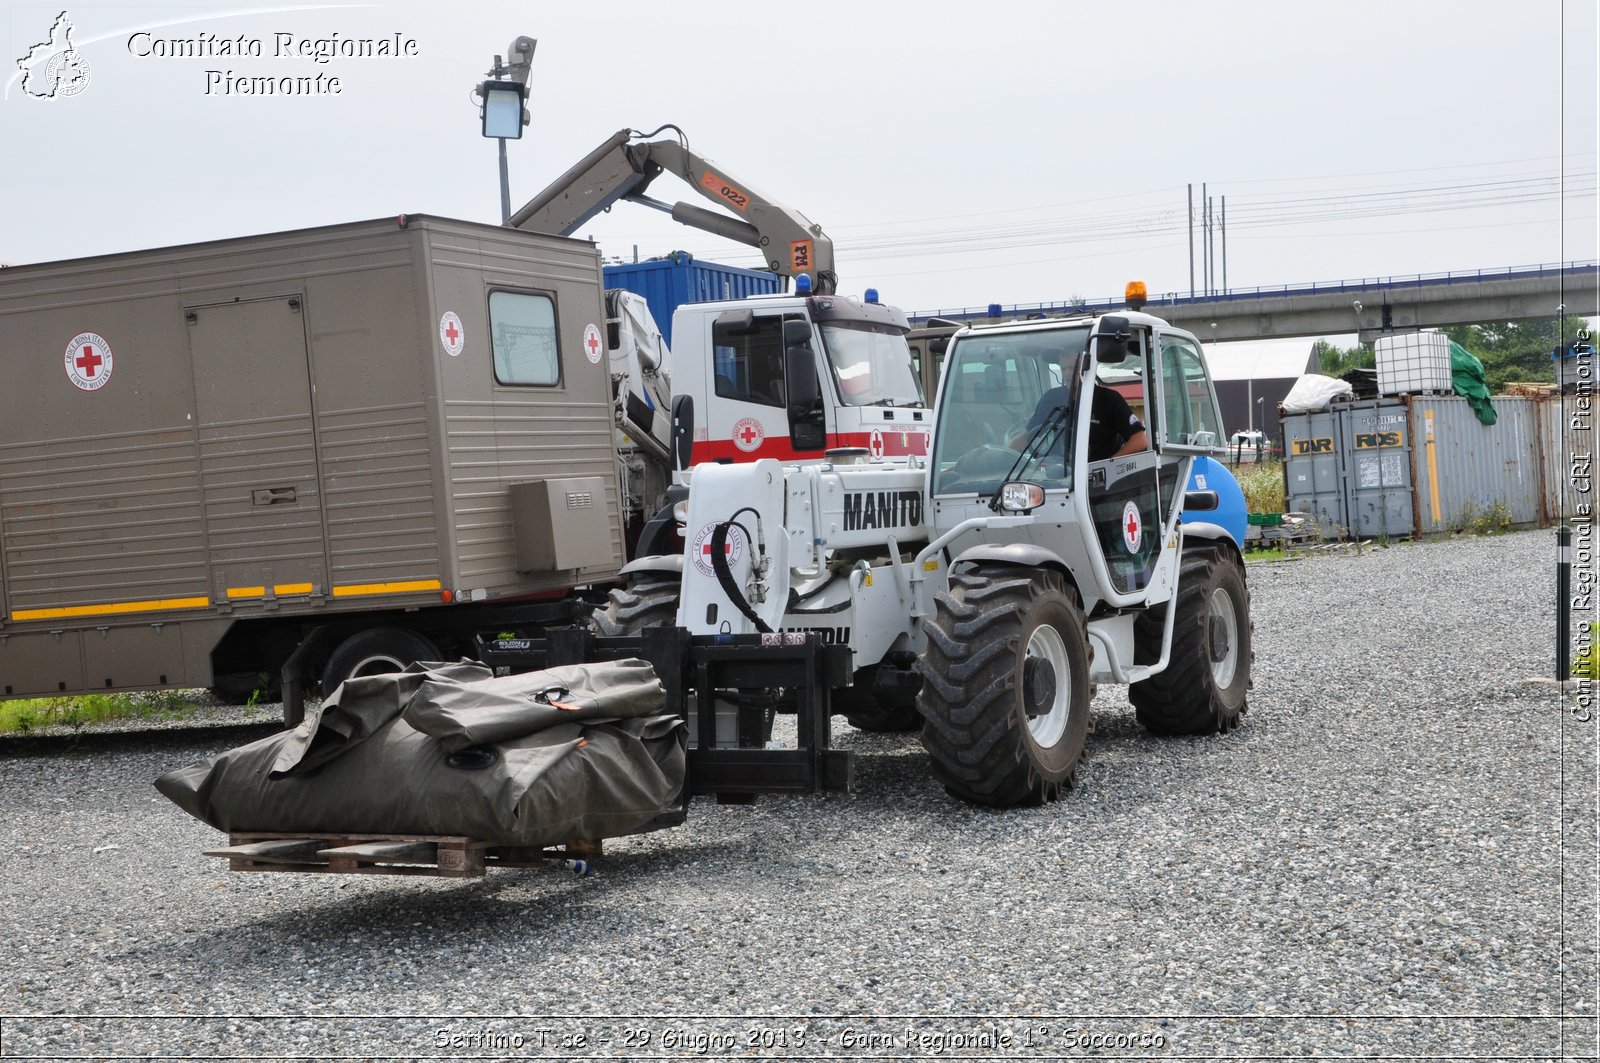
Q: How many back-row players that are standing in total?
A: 0